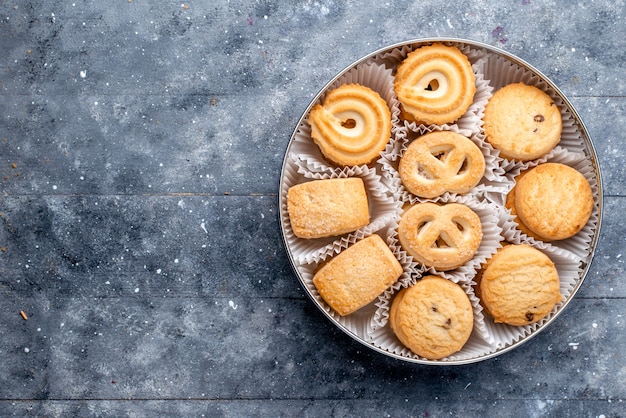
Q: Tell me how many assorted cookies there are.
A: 10